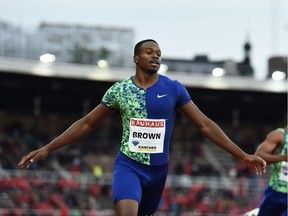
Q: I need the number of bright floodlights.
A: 5